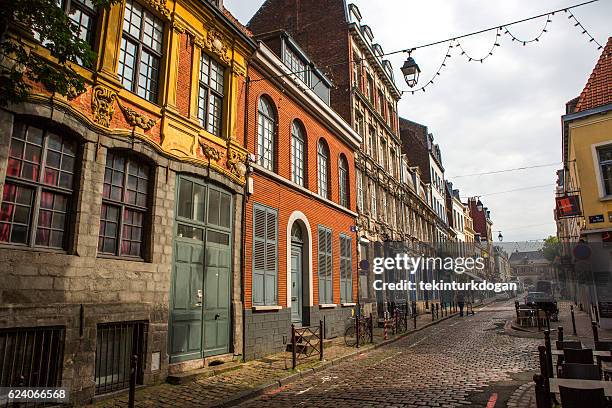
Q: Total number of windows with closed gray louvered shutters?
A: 3